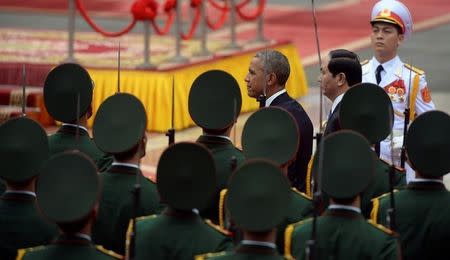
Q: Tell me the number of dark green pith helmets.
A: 11